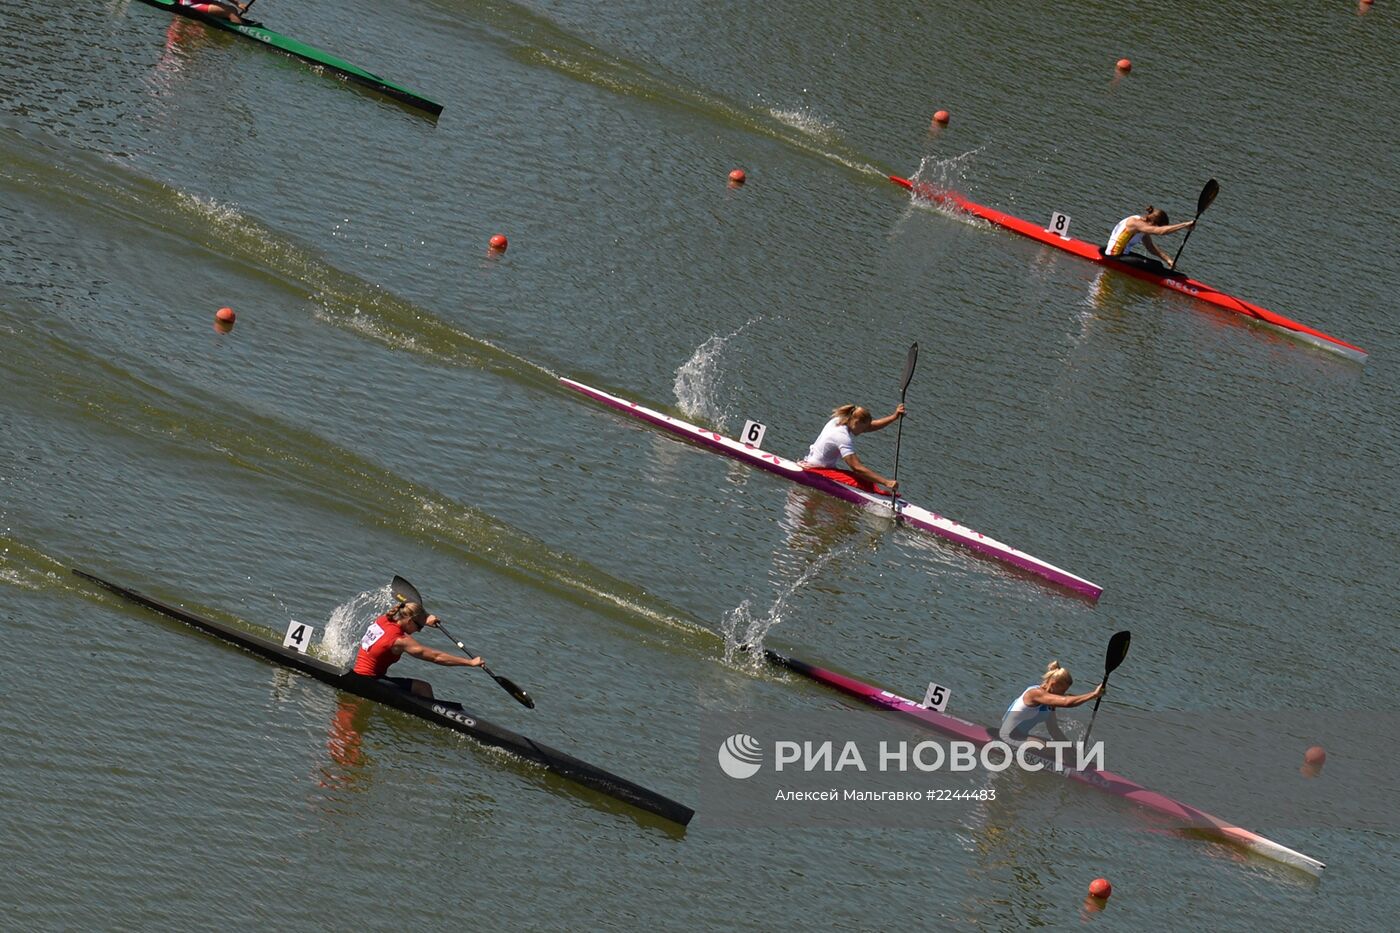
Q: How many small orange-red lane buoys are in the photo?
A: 8